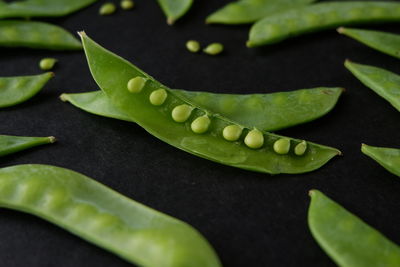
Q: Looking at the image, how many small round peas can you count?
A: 13